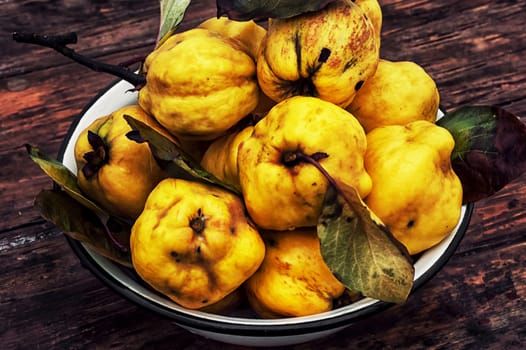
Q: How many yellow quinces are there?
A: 11